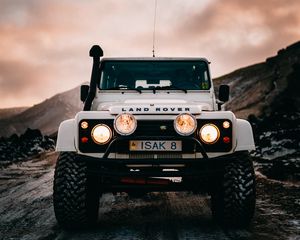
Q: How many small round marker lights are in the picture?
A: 4